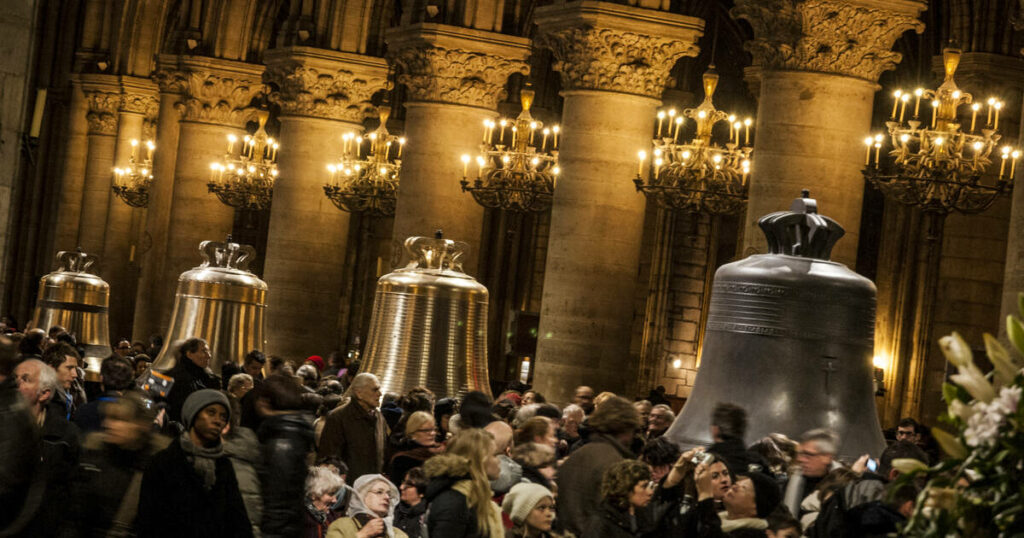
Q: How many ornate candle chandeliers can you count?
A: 6